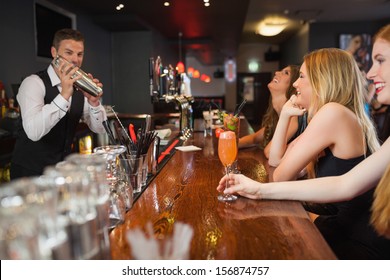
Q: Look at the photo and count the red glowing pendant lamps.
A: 5